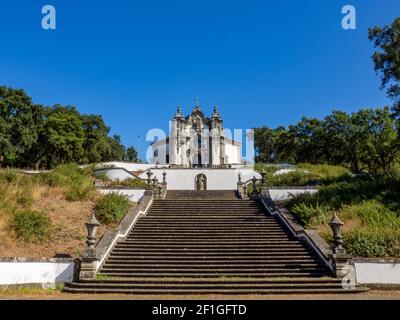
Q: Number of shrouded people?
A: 0